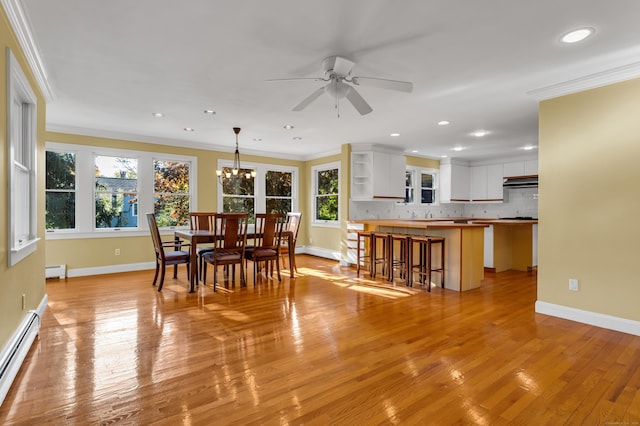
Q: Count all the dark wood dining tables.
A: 1